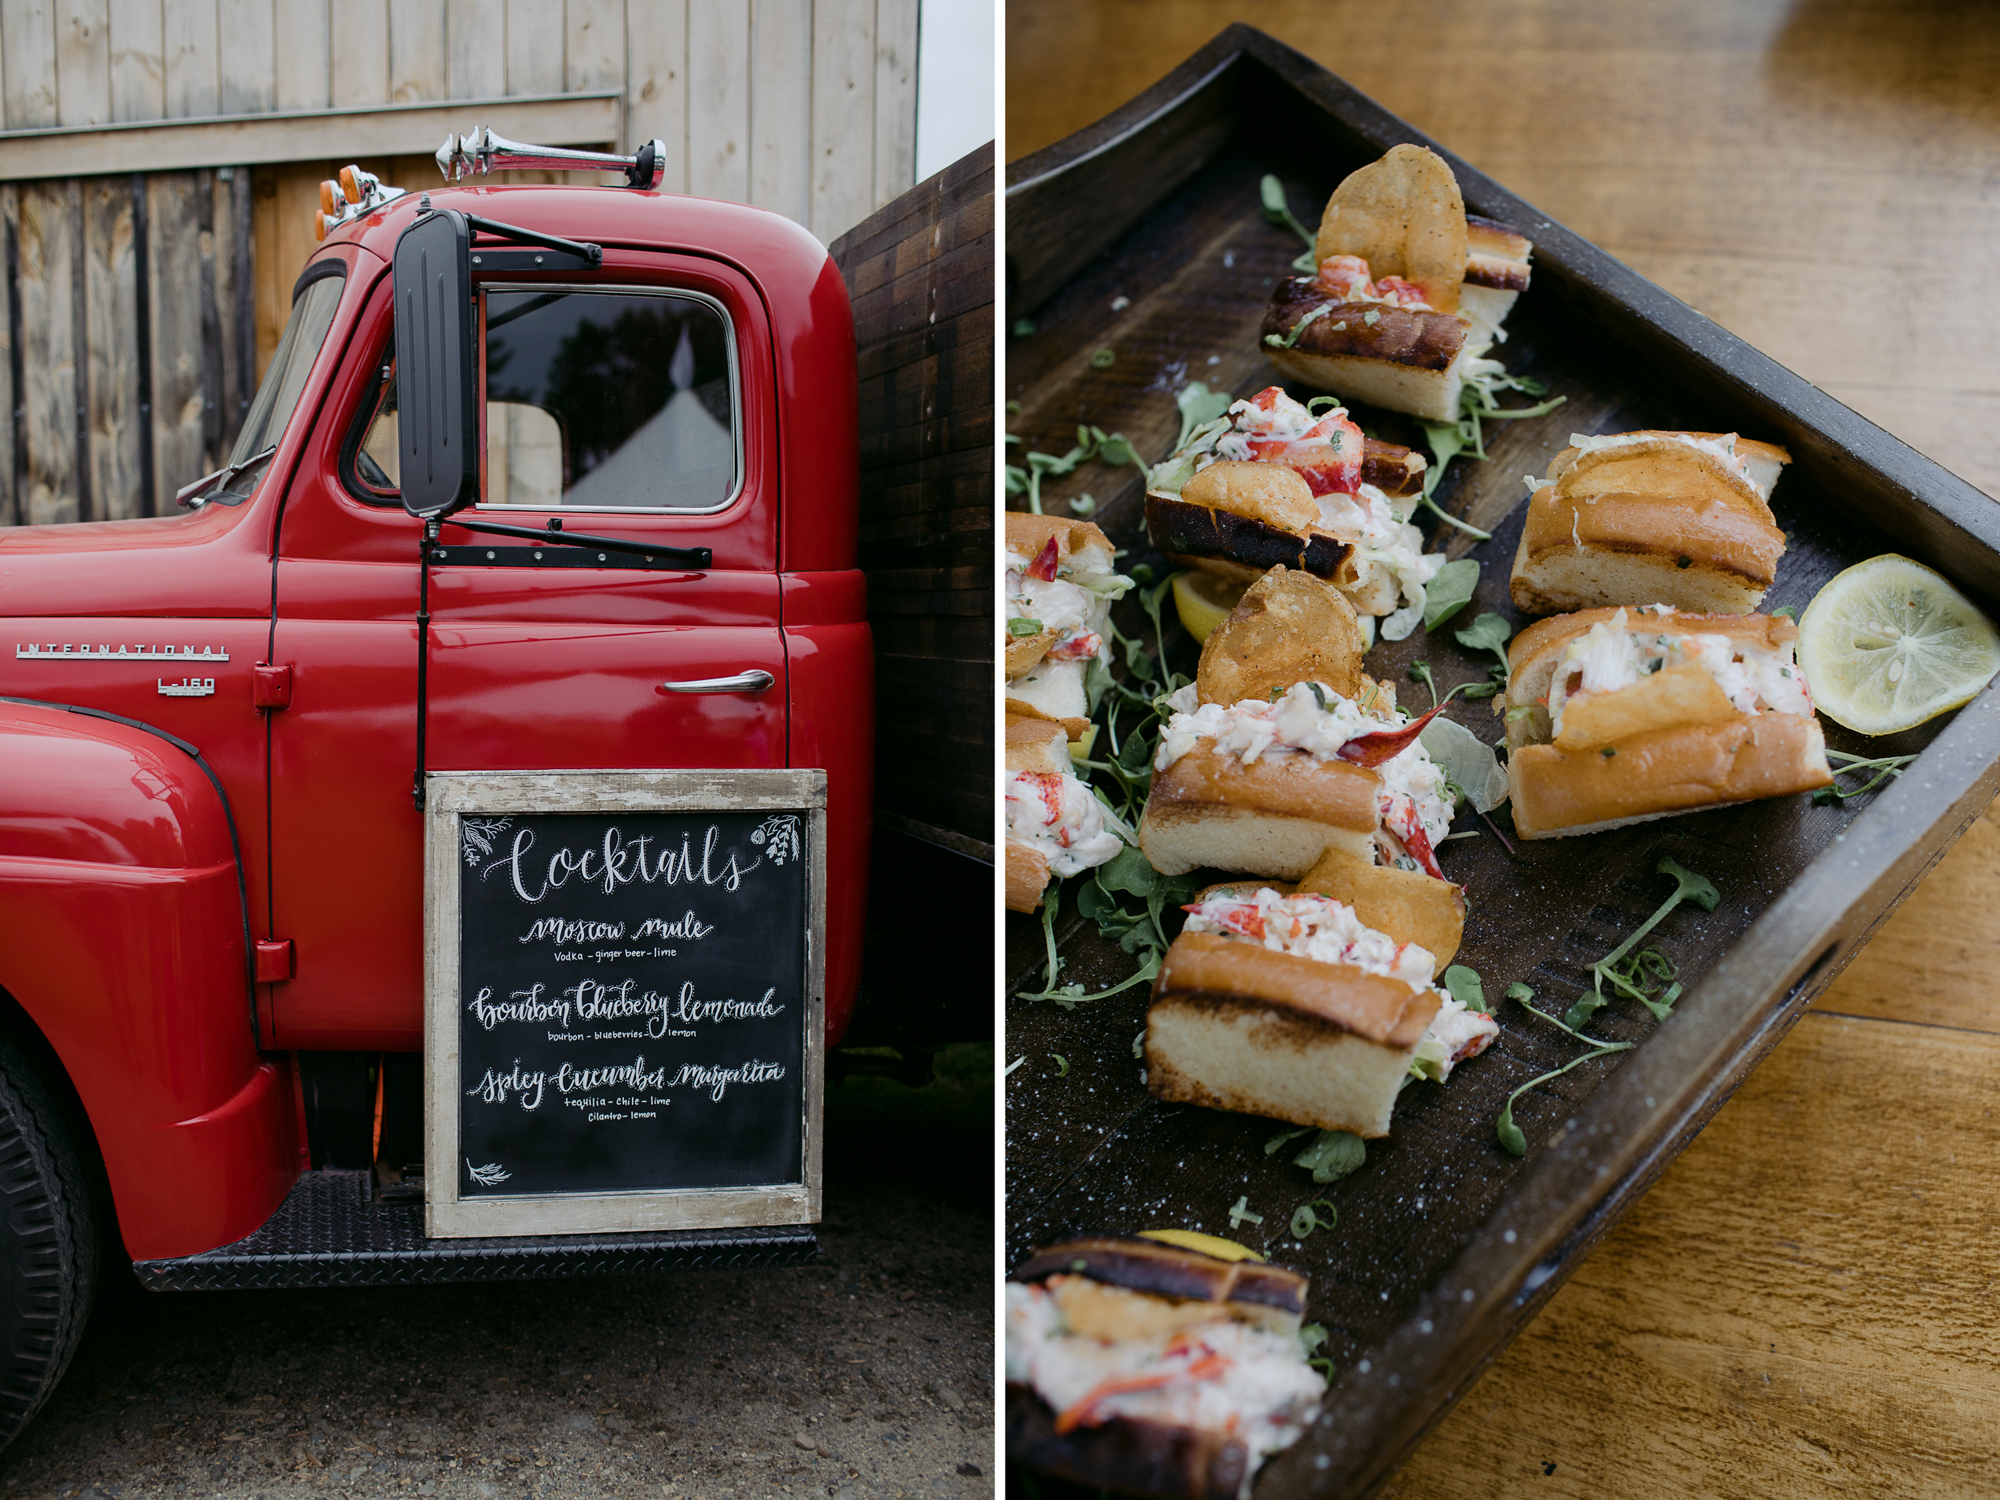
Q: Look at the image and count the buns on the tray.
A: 9